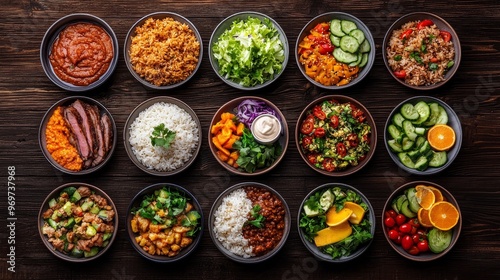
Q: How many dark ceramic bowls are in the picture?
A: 15